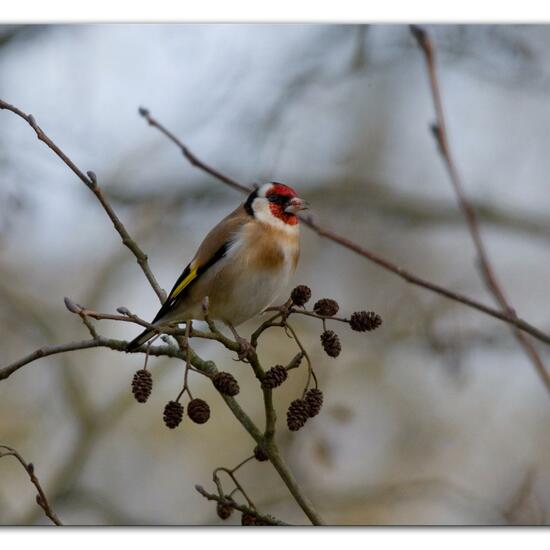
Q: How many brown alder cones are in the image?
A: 14